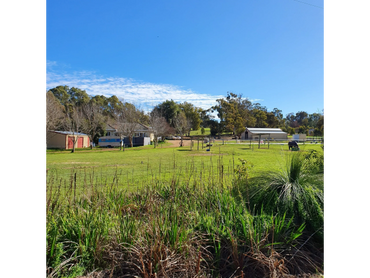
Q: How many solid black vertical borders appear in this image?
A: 2